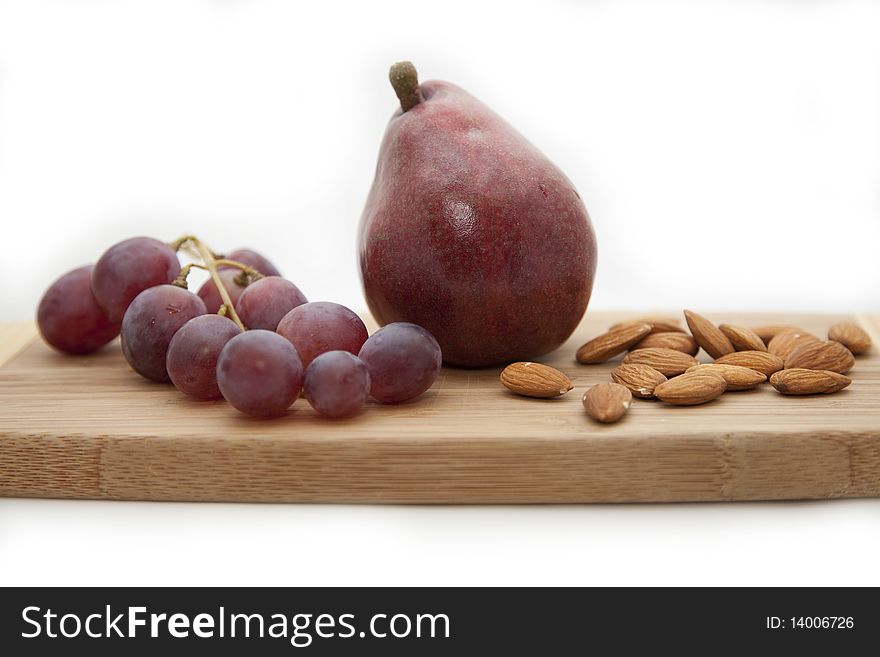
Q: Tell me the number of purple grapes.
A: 11